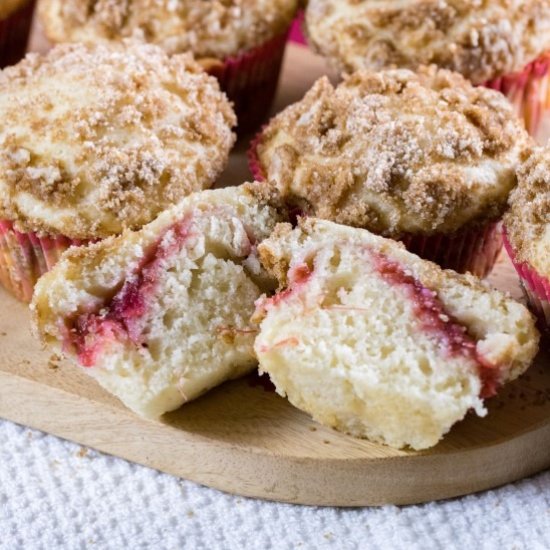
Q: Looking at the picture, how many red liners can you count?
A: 6